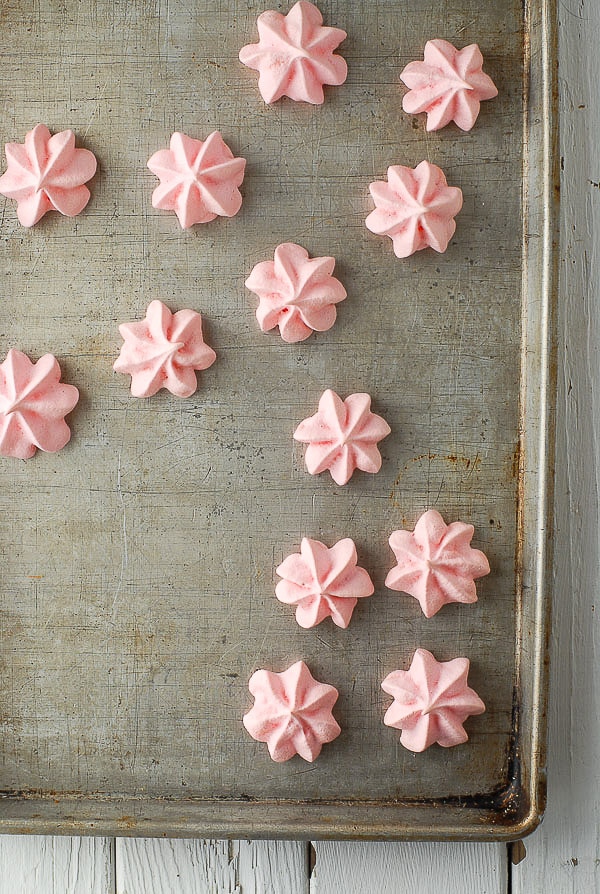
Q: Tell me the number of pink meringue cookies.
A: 13